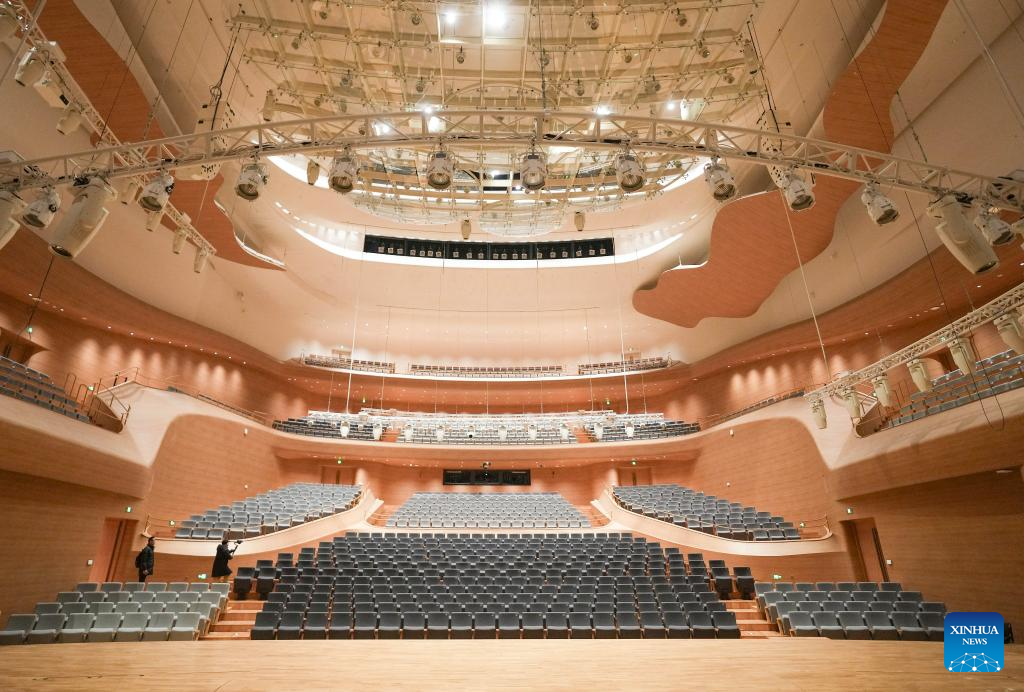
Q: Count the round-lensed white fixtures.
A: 11